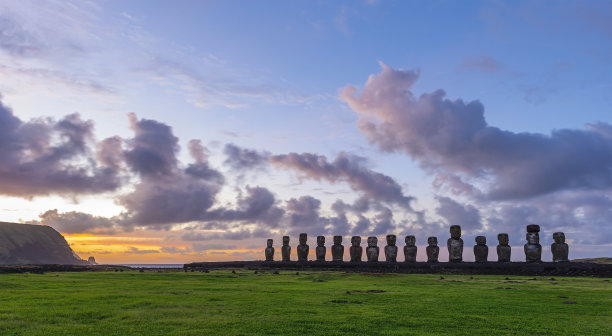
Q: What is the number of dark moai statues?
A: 15